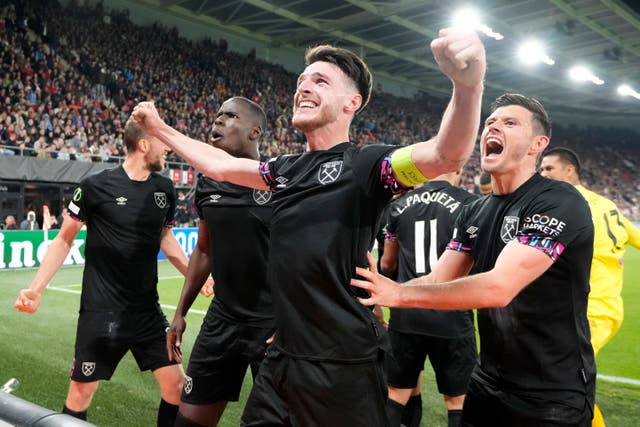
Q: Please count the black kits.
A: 5